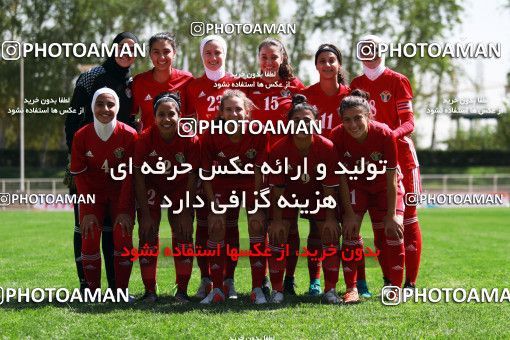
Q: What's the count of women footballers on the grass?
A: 11